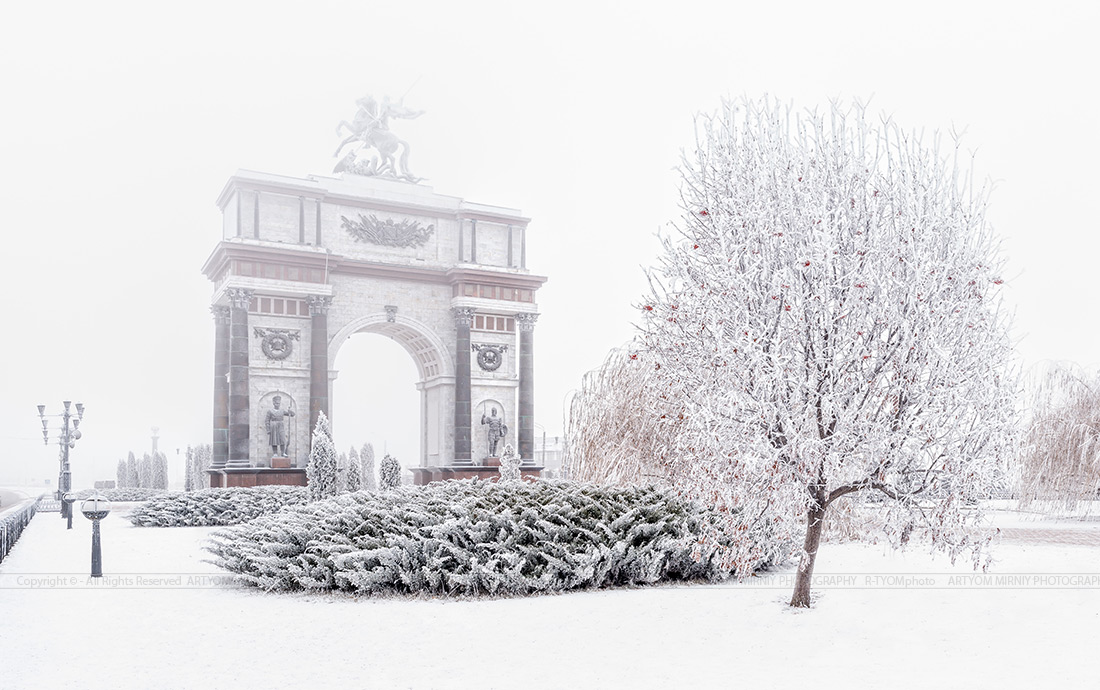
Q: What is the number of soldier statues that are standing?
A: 2